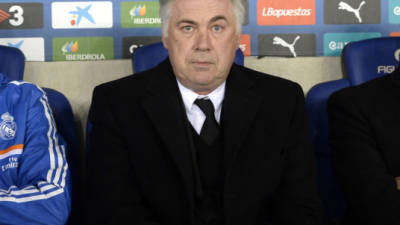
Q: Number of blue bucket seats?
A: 3